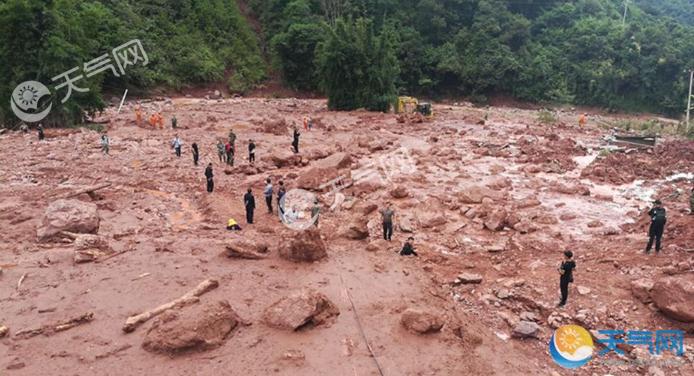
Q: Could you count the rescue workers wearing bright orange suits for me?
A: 5